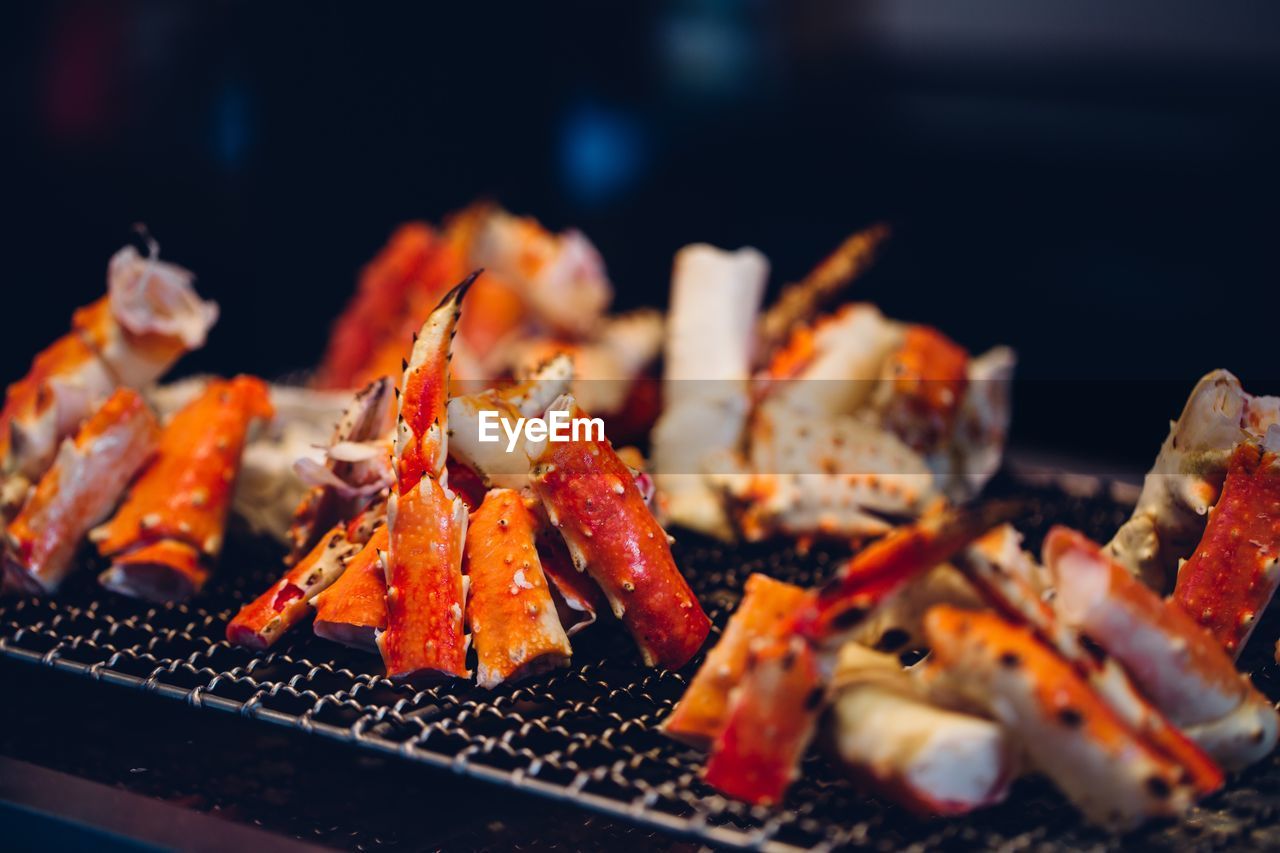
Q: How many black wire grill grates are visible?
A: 1